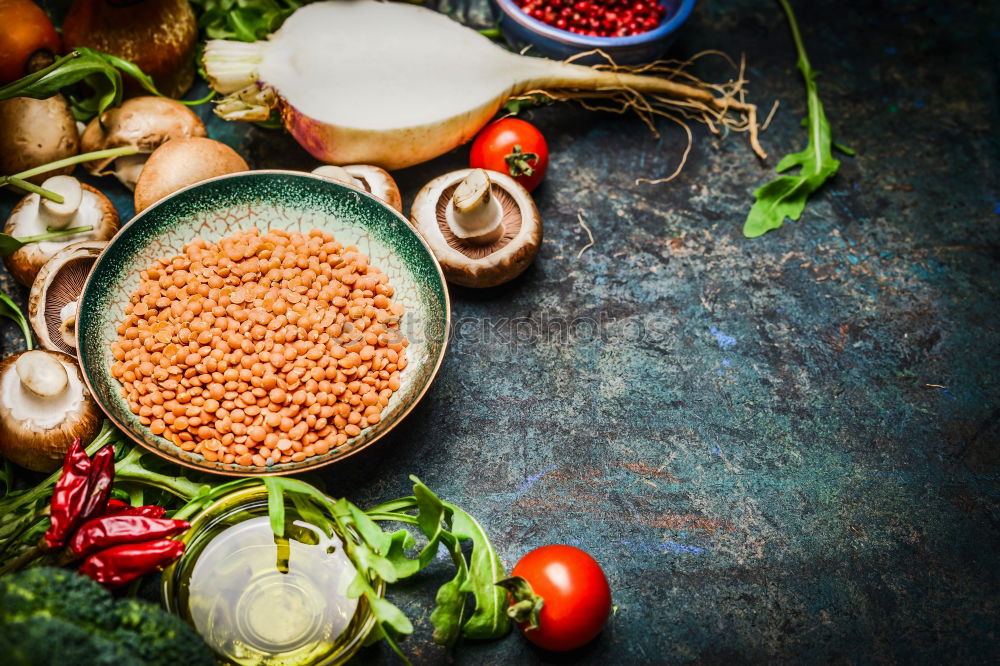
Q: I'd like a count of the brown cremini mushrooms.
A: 8